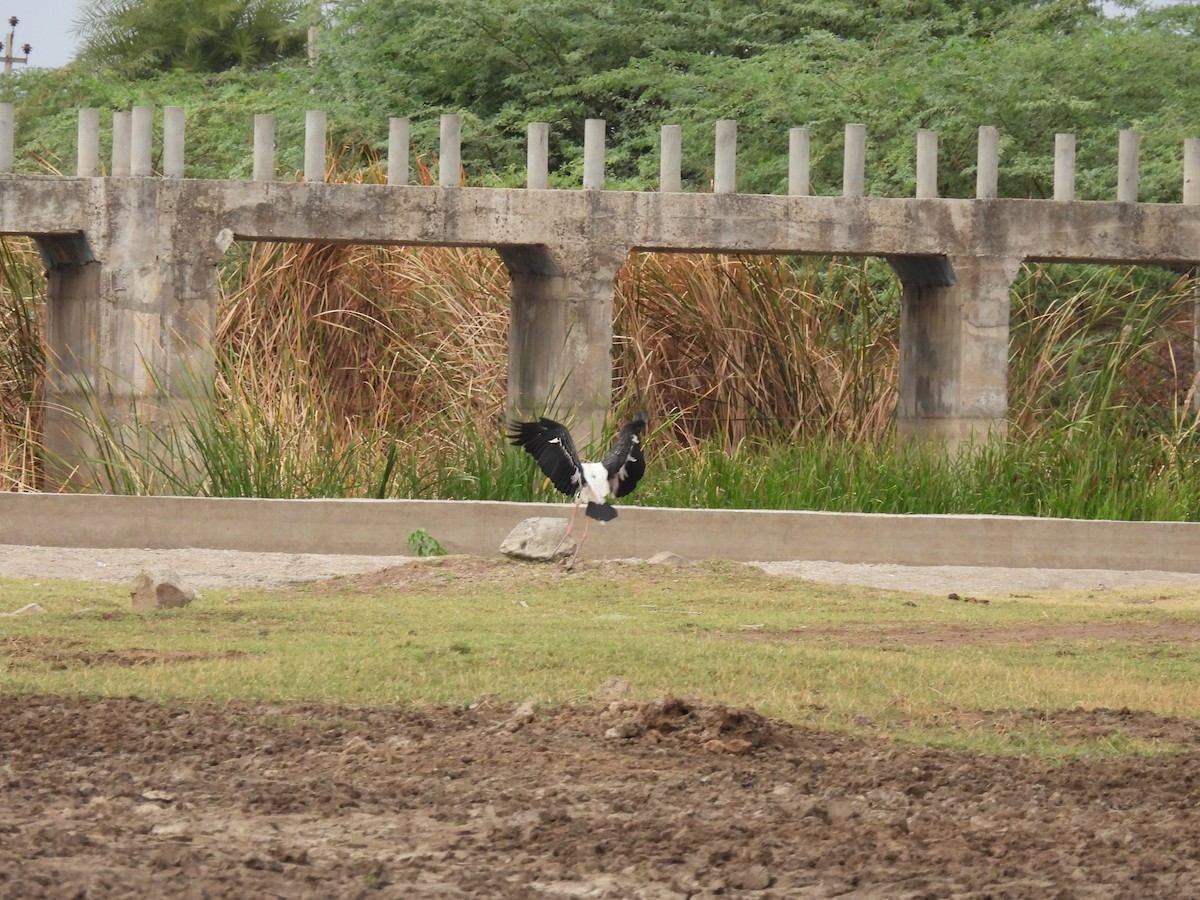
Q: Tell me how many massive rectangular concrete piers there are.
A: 3